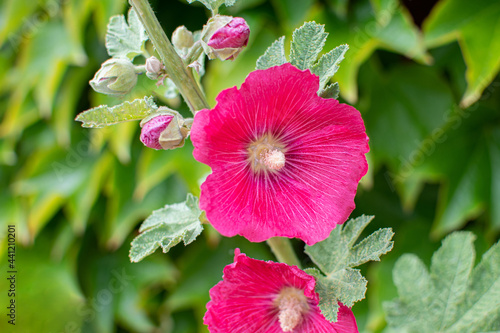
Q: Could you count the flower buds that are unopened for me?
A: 5